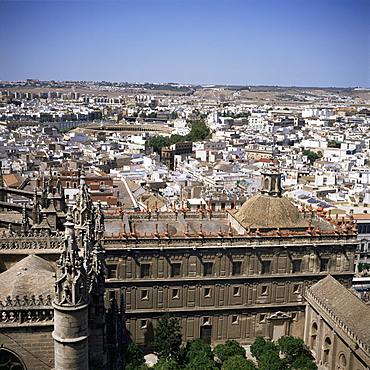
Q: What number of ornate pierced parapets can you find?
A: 2